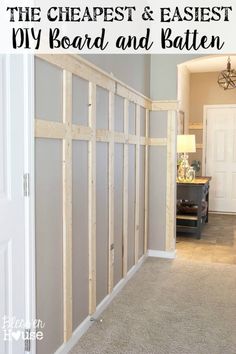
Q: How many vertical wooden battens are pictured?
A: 7